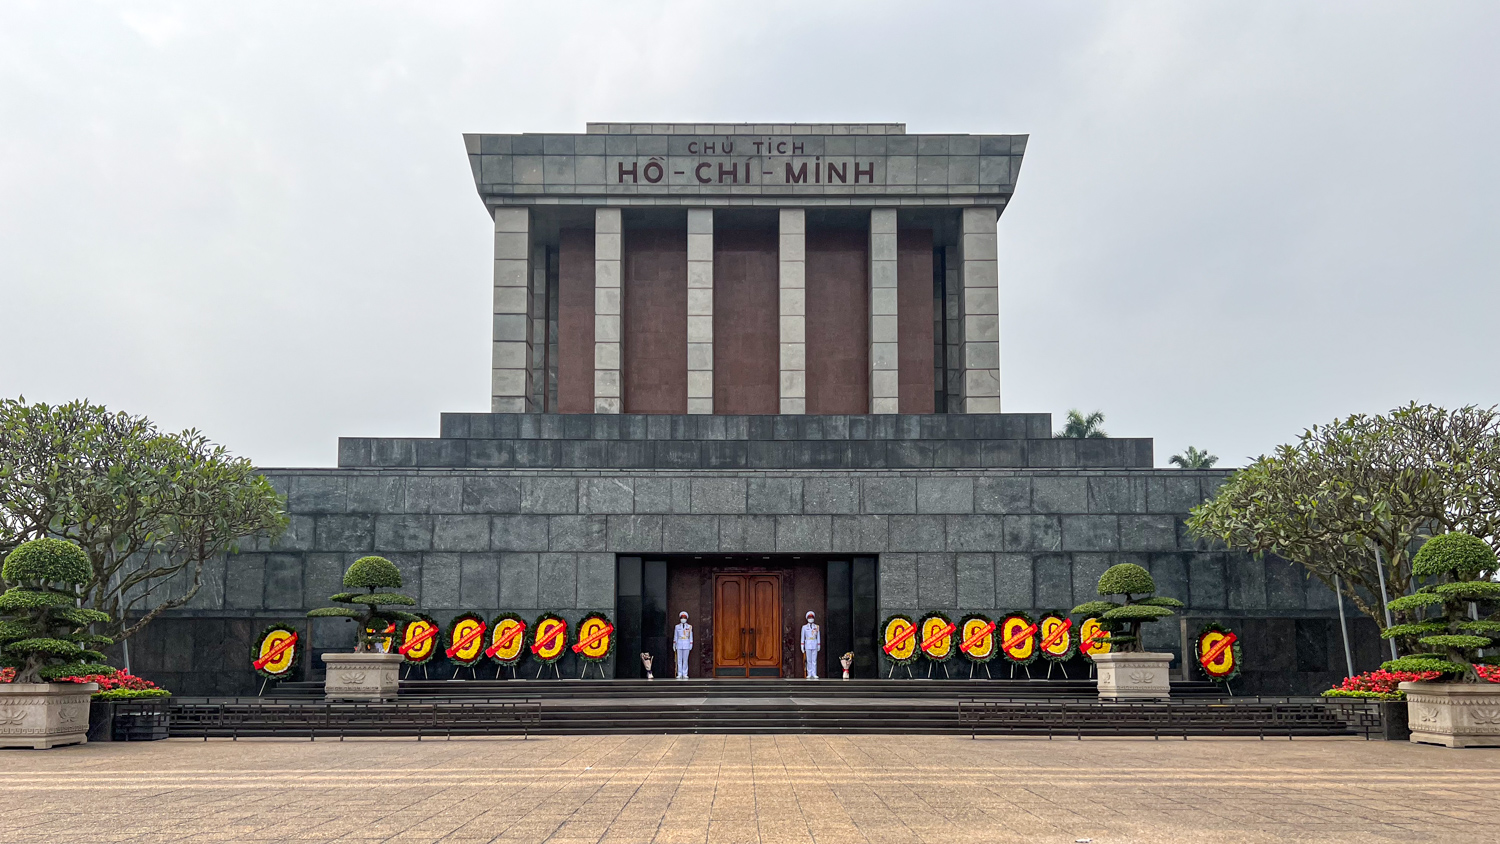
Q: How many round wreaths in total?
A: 14